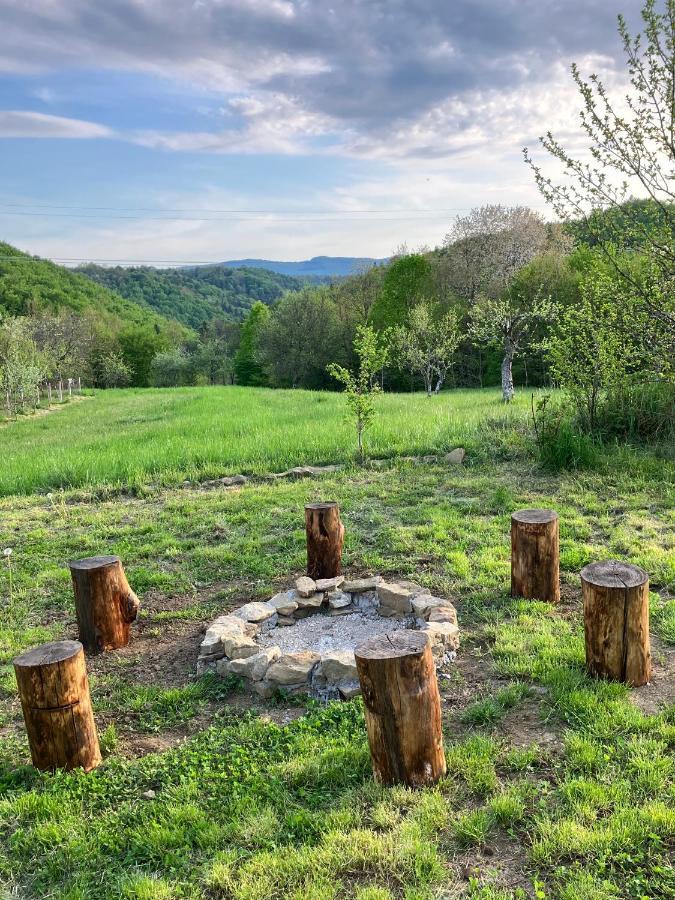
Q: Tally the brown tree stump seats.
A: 6